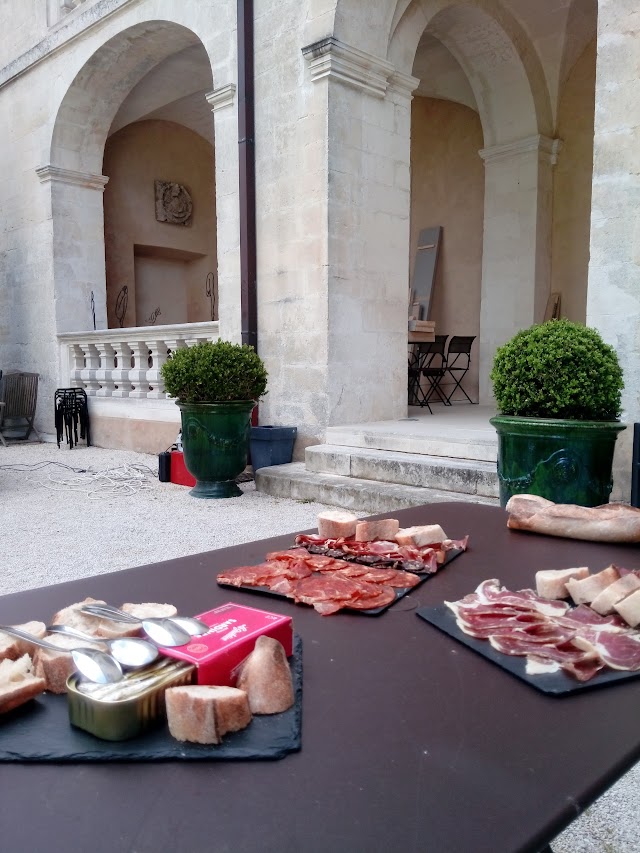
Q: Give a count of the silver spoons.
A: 4